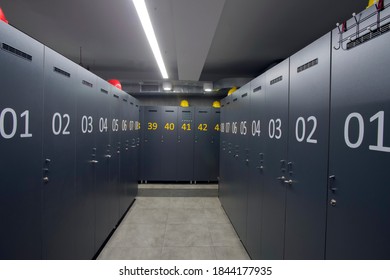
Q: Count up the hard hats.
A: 6